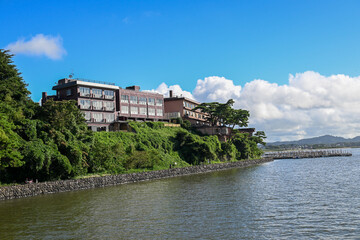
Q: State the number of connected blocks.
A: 3